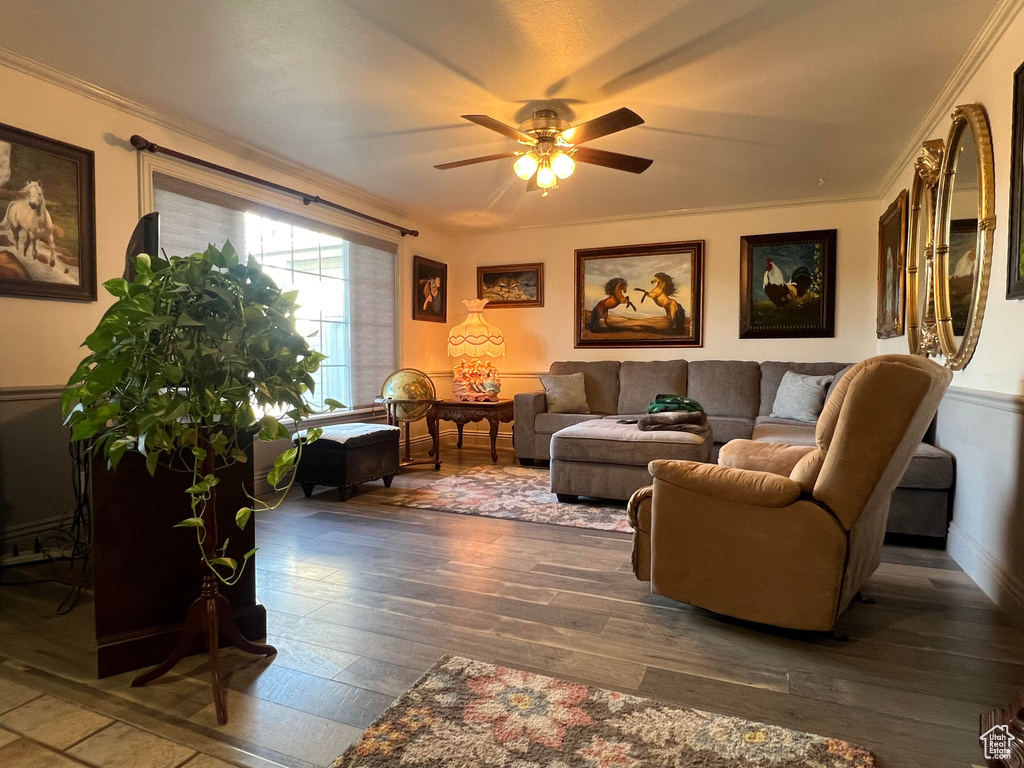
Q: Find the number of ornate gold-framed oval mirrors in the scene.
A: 2